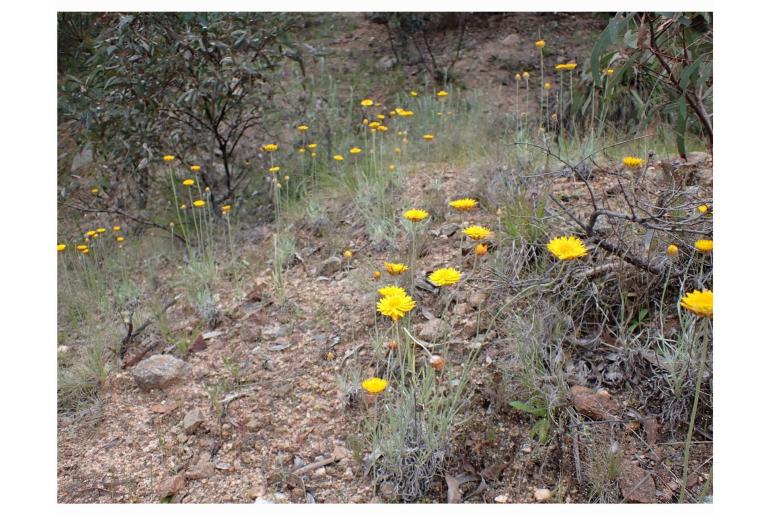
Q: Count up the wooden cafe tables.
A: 0